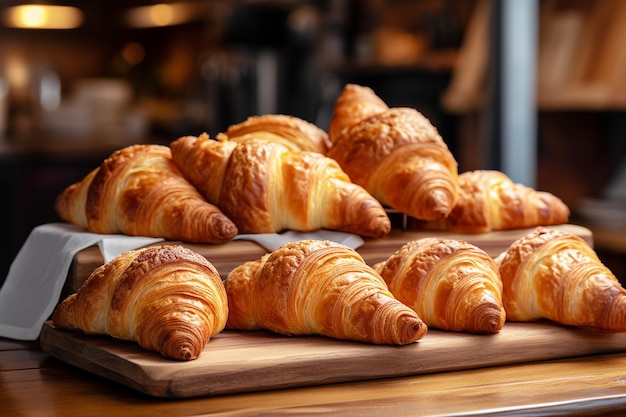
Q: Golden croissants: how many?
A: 9